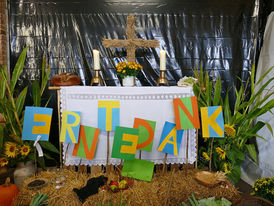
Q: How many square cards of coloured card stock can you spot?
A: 10